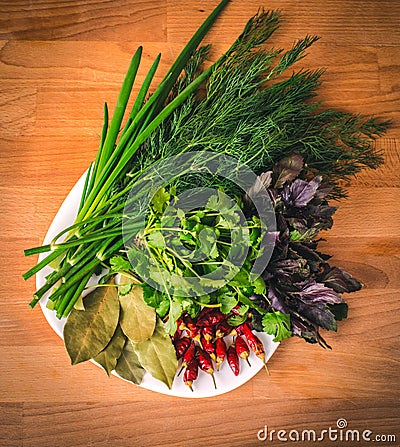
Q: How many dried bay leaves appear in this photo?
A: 5